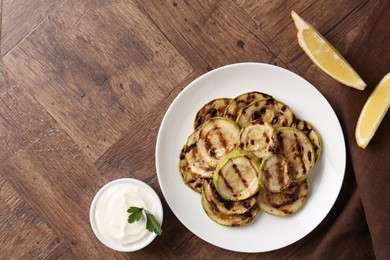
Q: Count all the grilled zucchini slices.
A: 14